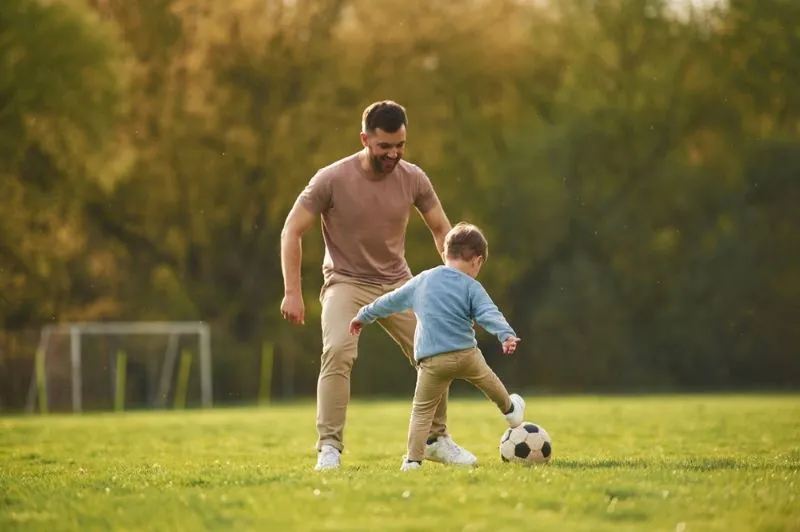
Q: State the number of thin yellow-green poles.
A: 4